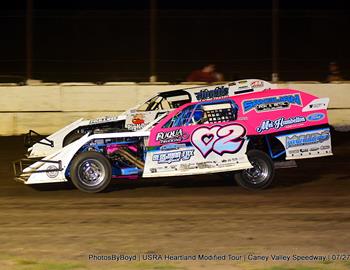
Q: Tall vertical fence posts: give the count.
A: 3